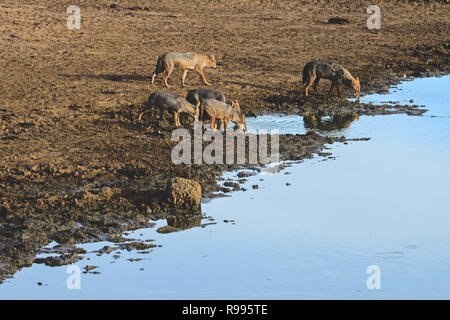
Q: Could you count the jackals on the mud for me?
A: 5